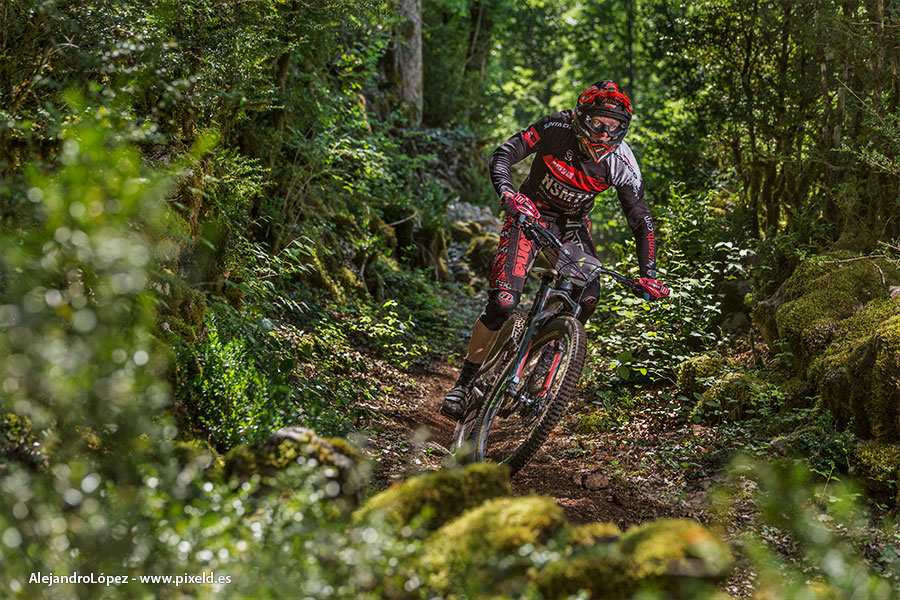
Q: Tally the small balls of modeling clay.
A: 0